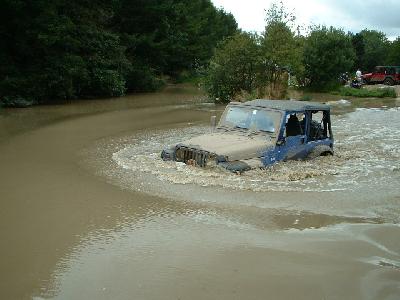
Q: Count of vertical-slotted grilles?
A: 1